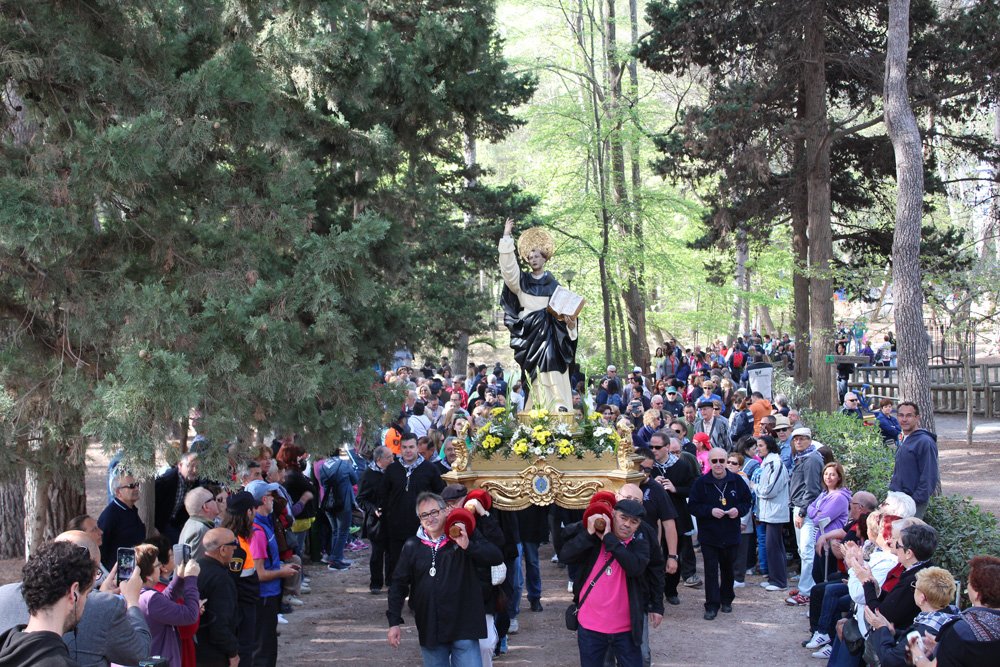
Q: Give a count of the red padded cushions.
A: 4